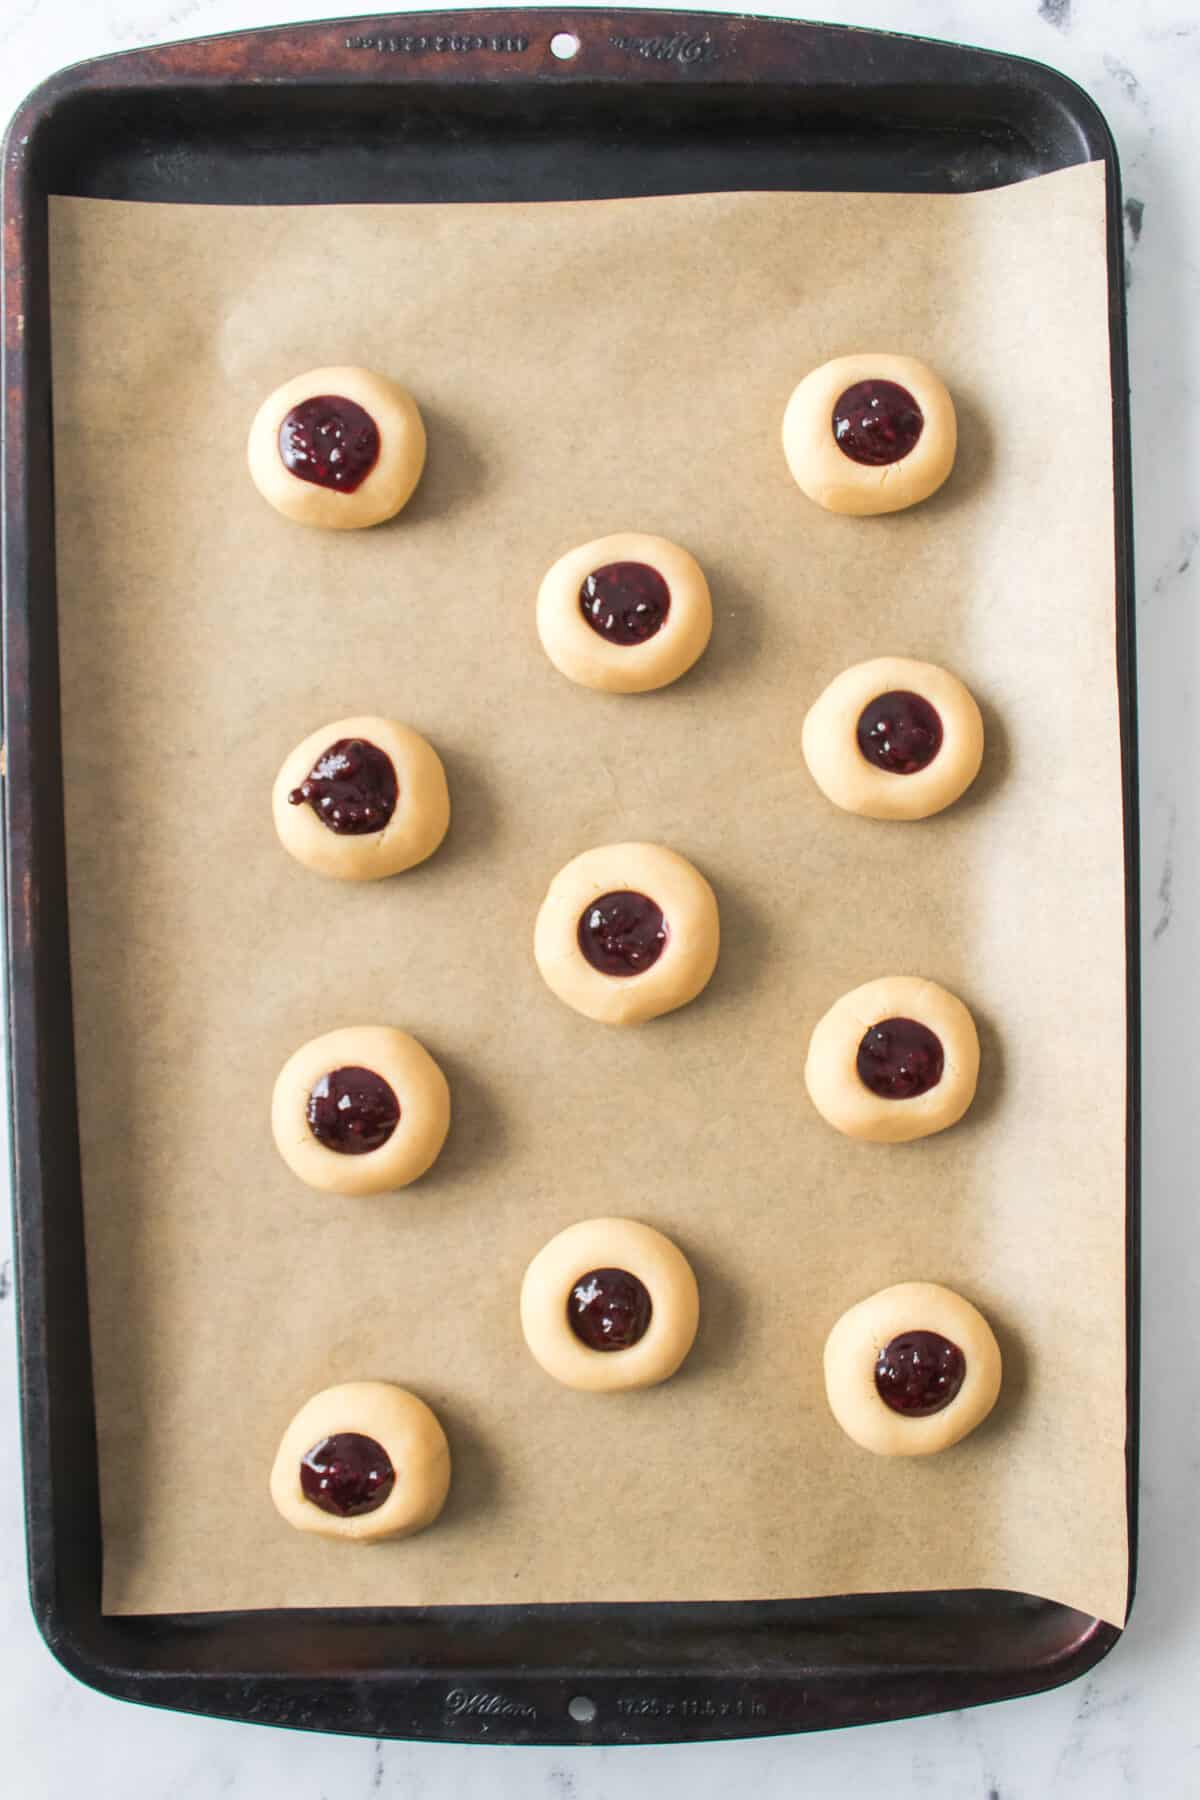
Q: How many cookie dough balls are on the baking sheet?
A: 11